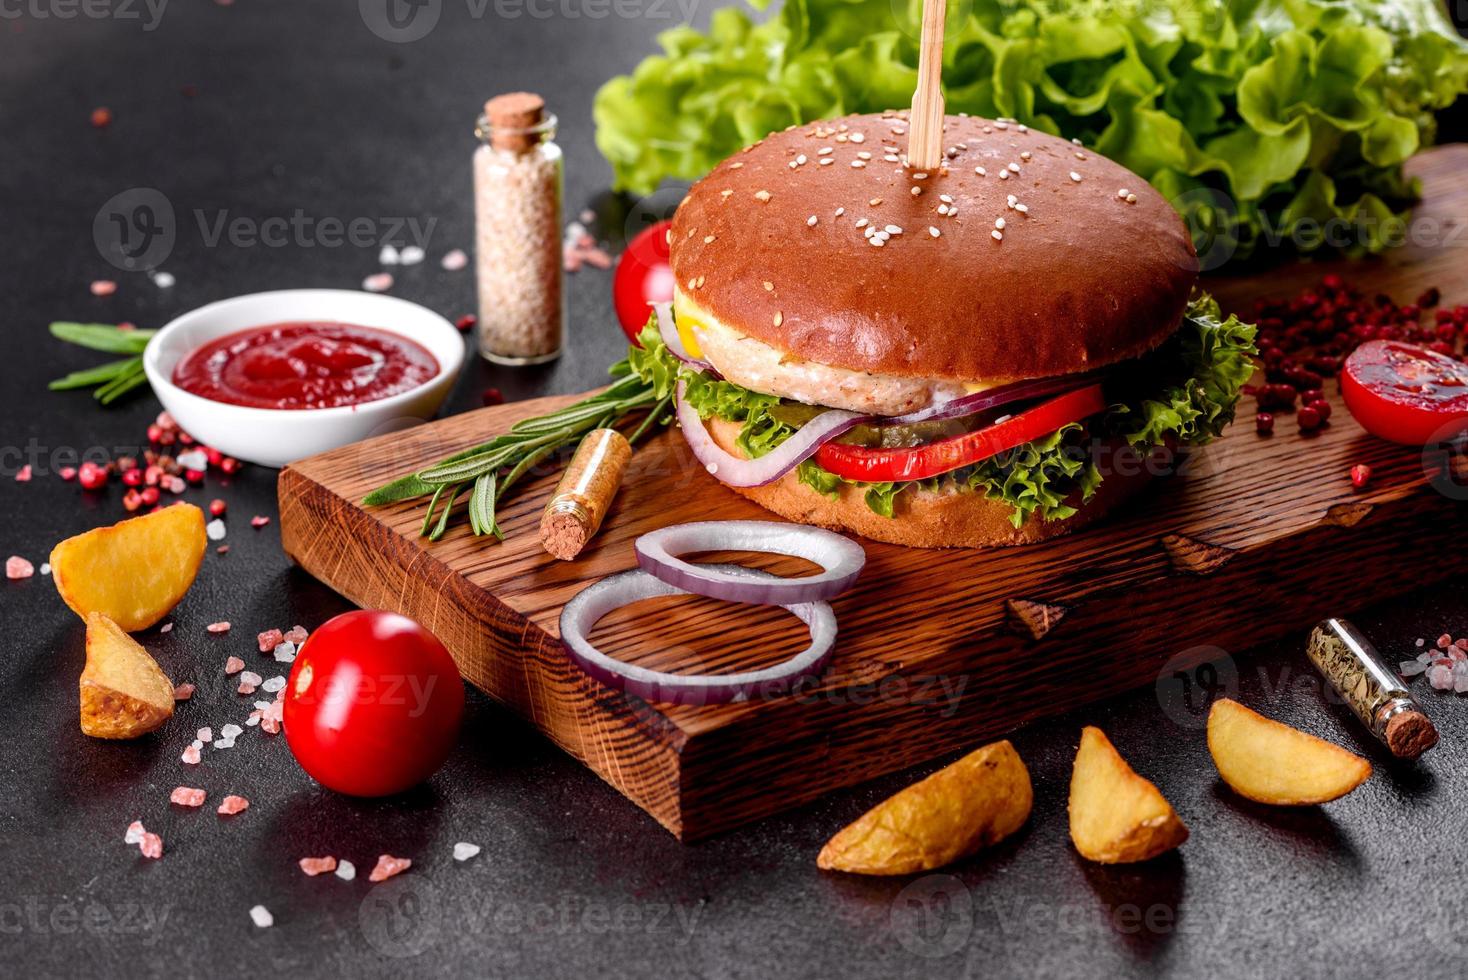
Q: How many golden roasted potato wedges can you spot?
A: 5